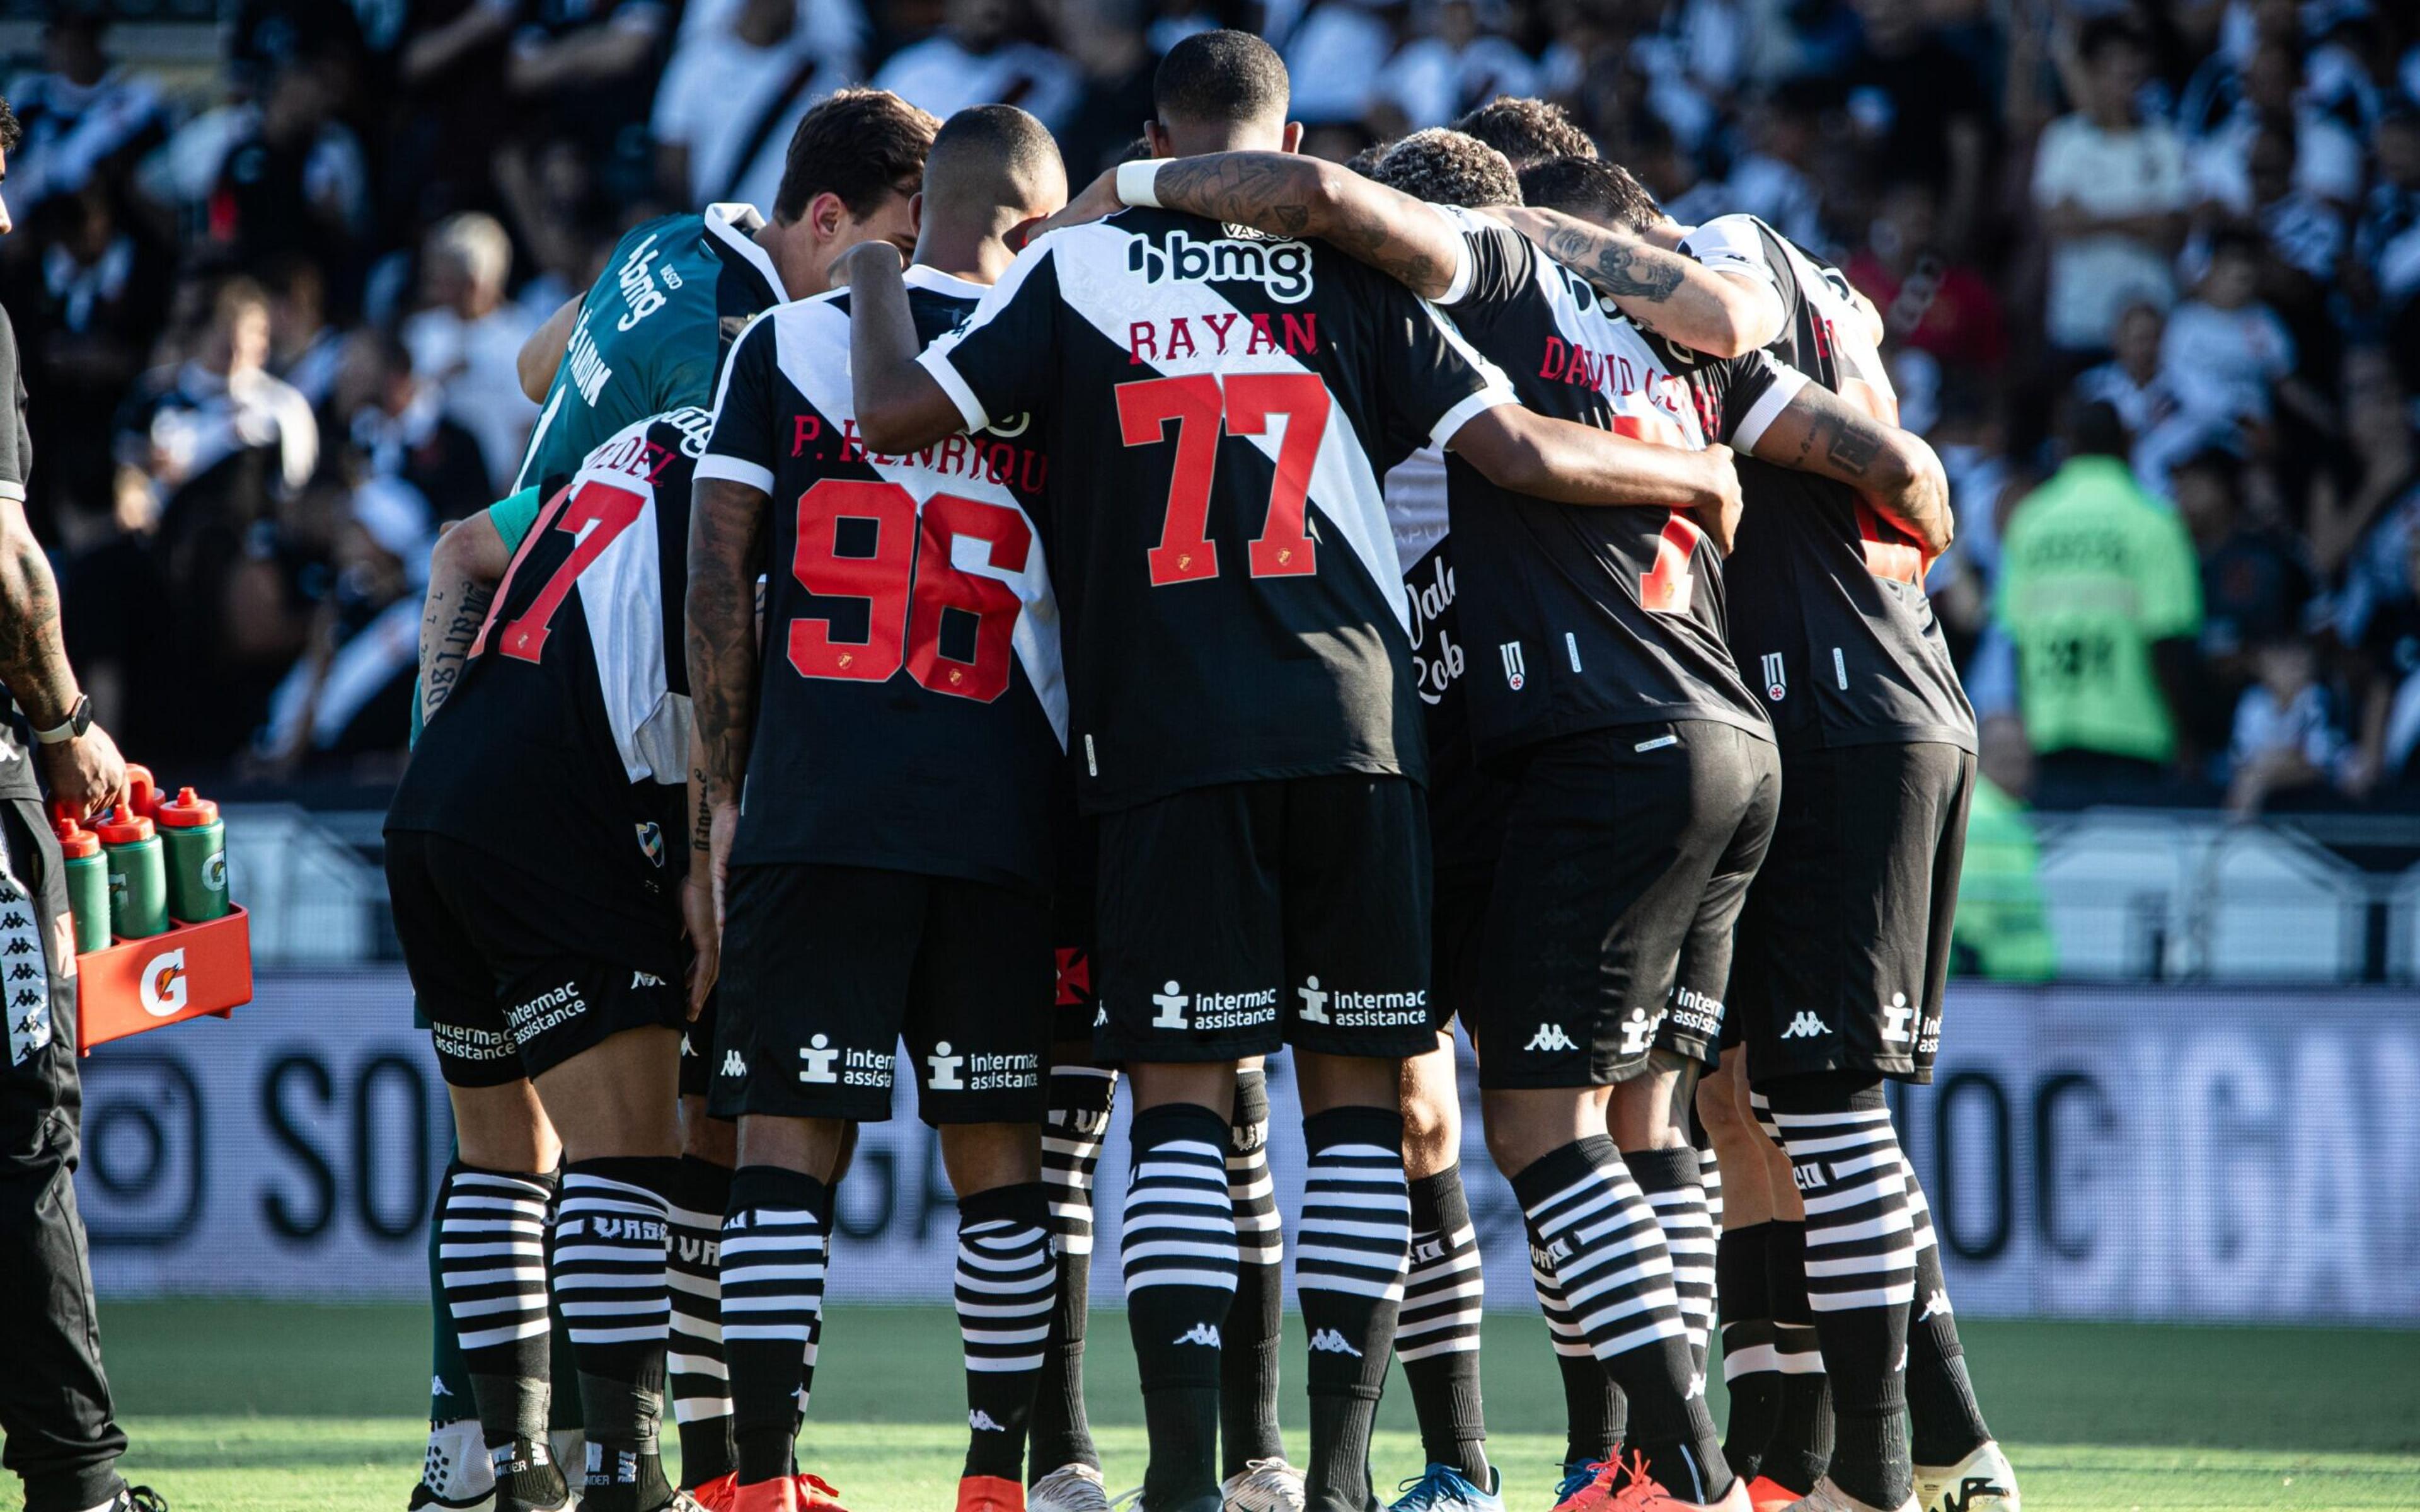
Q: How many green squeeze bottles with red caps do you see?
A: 3